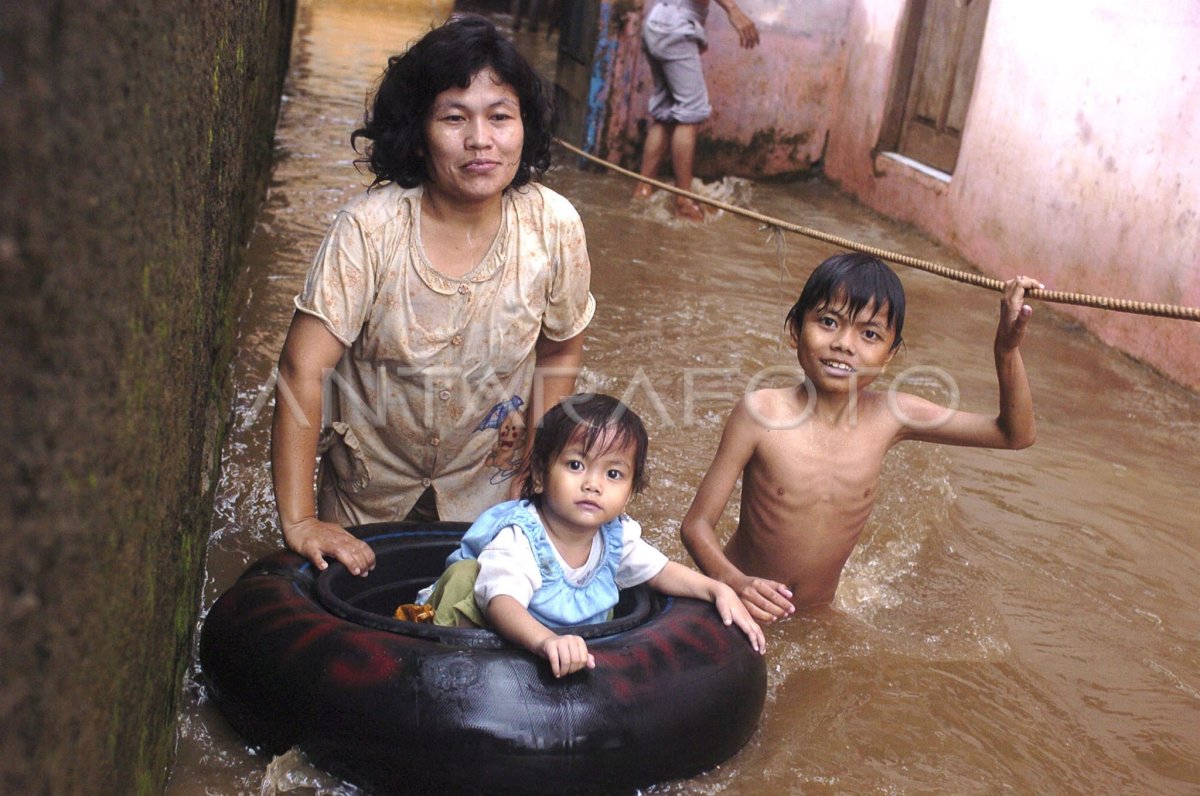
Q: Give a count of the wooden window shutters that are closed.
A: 1